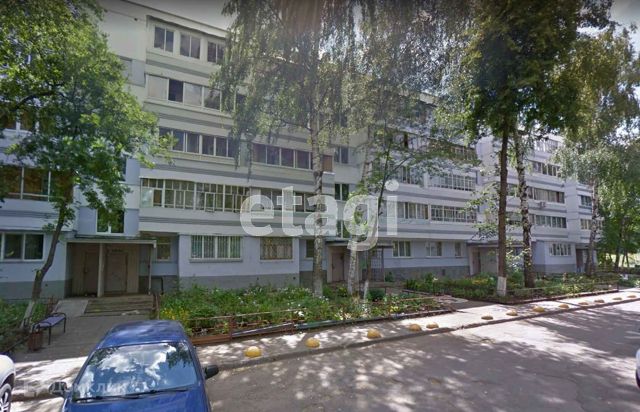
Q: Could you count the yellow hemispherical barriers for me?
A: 13